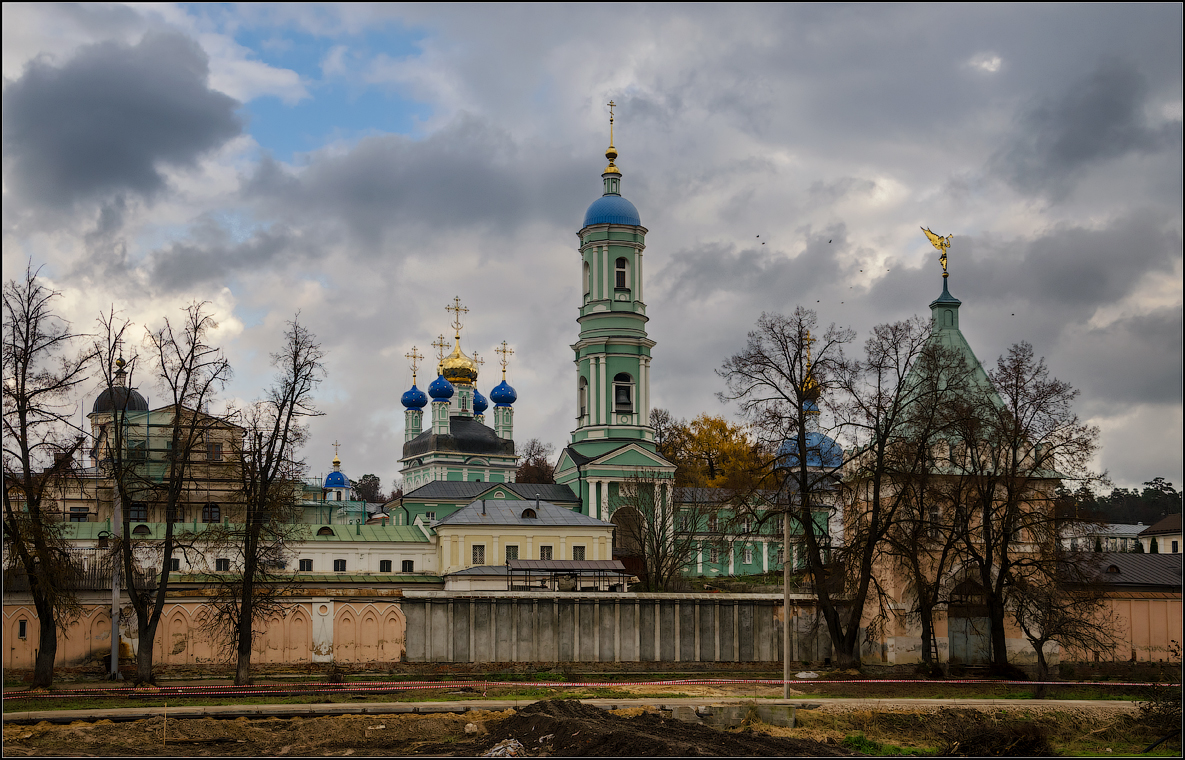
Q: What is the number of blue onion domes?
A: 4